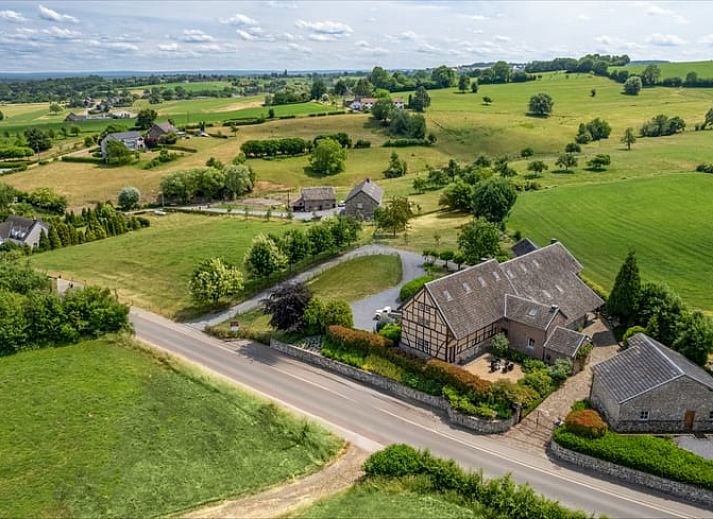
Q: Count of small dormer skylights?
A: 10